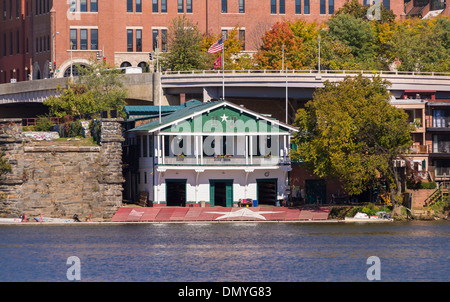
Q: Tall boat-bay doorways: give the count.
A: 3